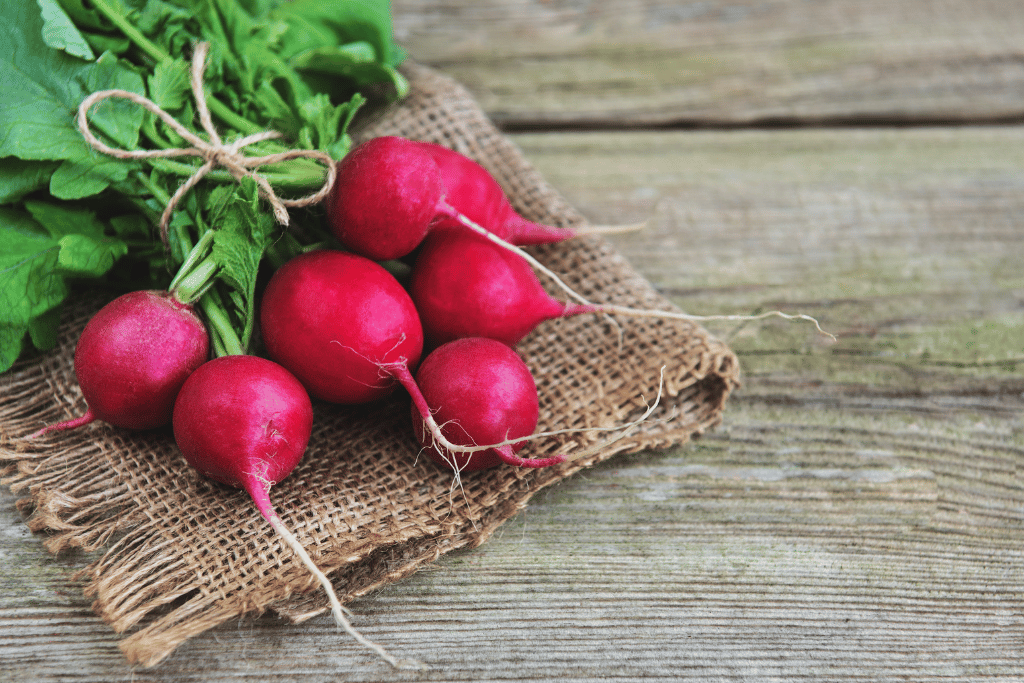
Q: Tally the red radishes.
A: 7